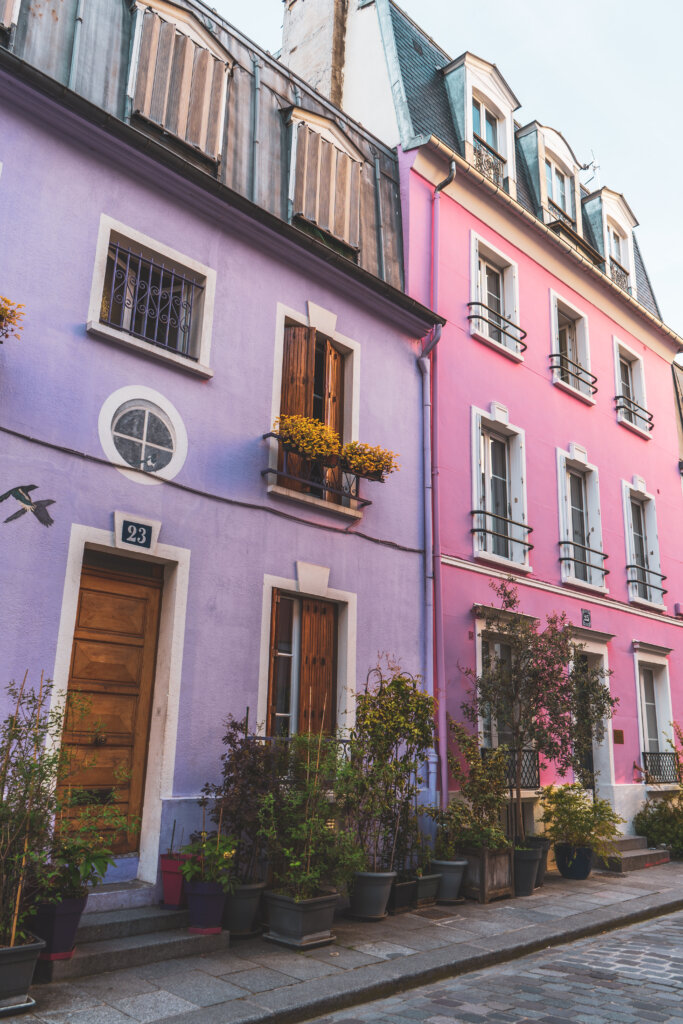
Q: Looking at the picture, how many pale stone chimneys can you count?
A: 1